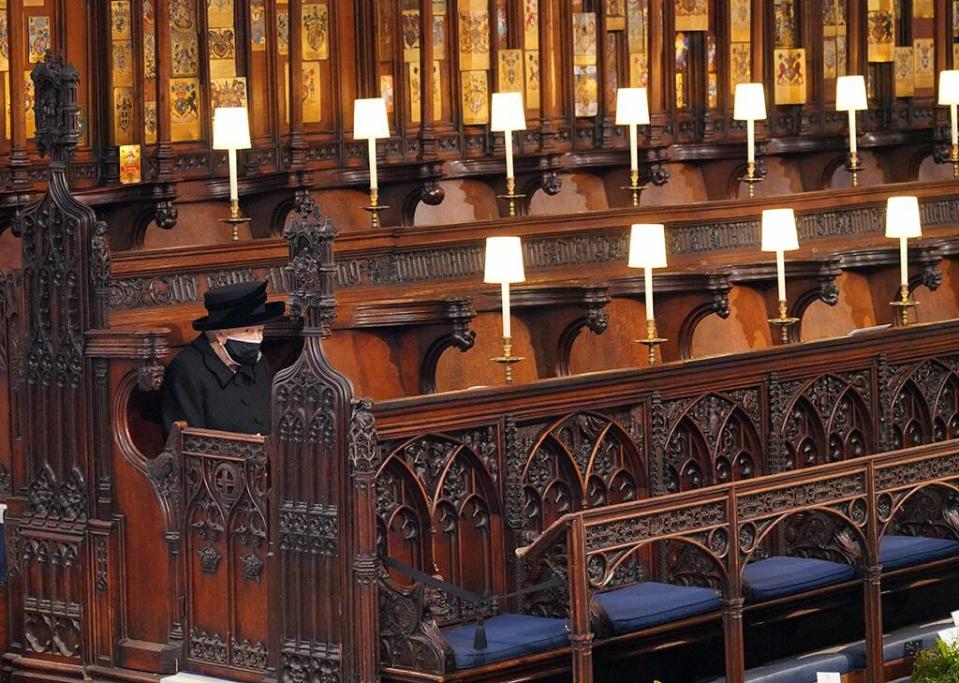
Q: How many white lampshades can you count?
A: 11